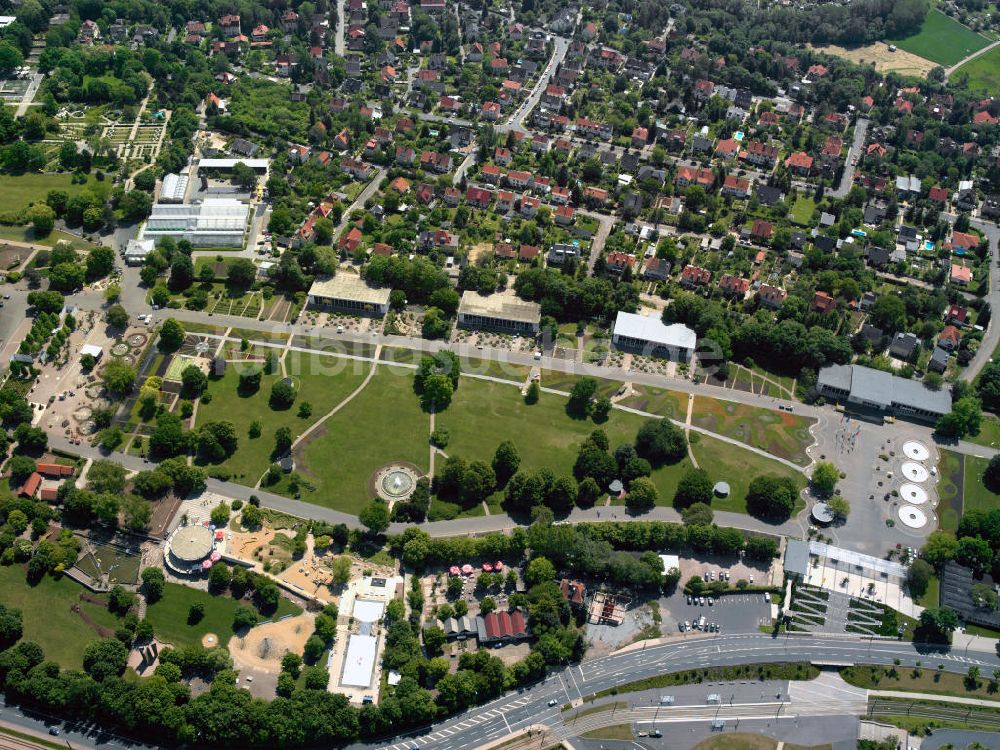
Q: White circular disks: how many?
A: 4